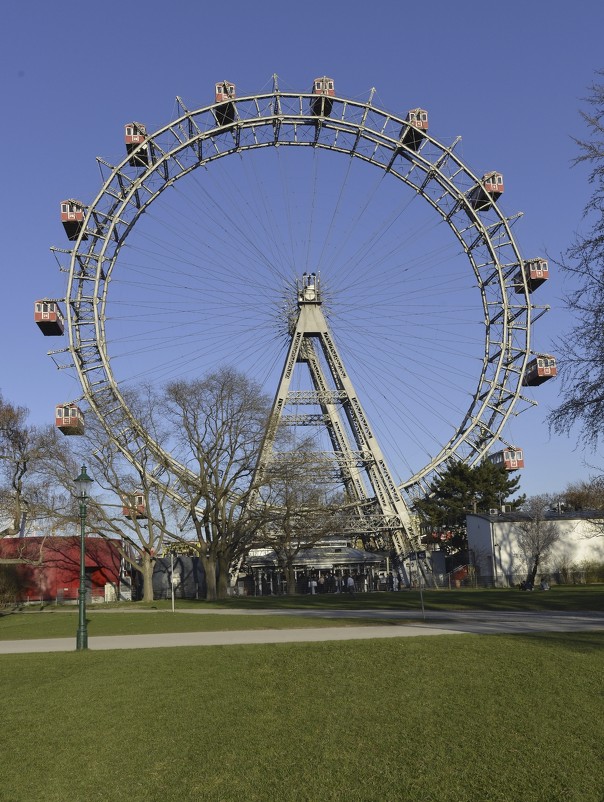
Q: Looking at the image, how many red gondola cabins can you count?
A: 12